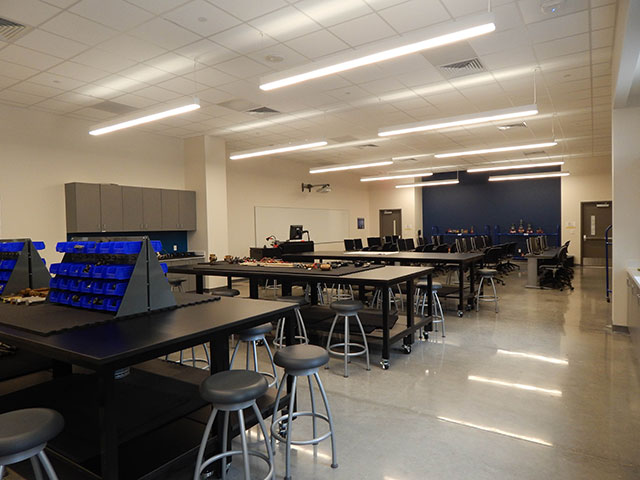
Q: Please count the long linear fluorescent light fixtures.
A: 10